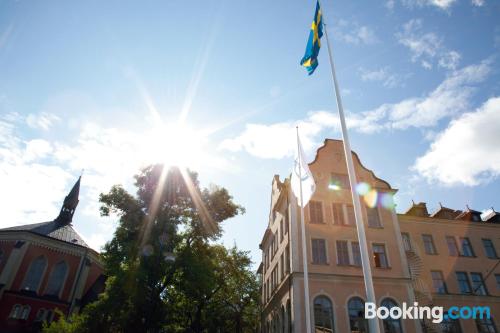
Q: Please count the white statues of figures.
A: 0